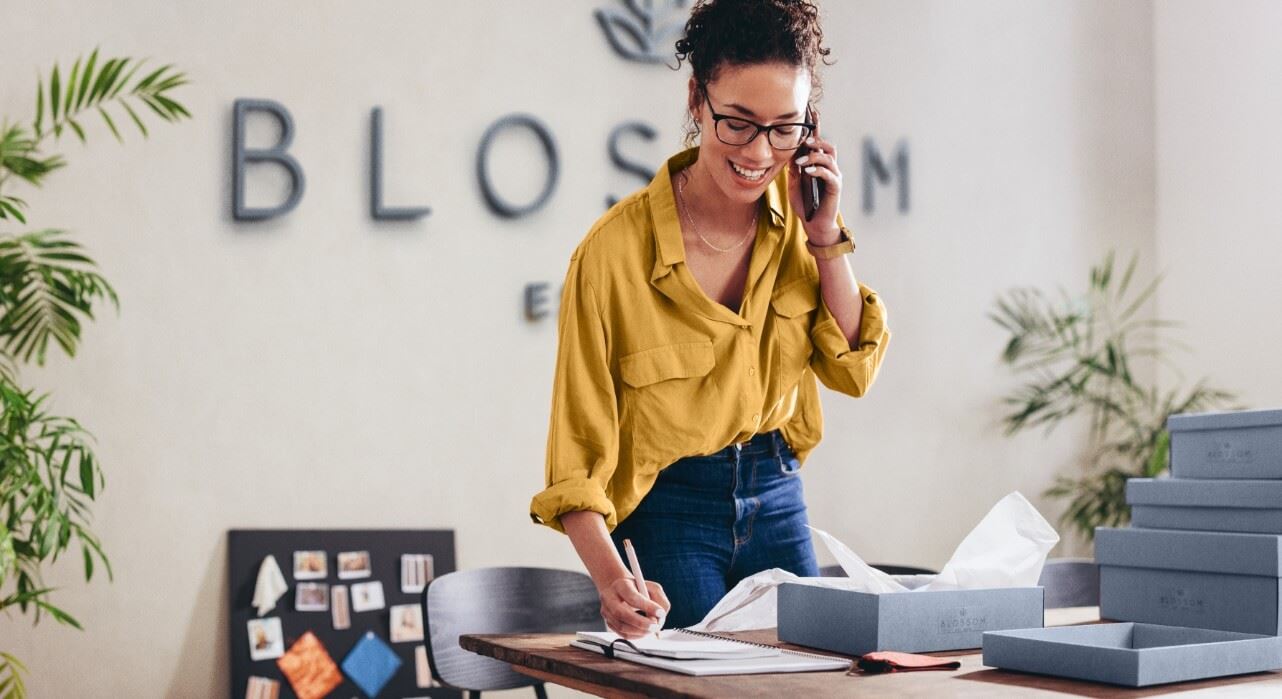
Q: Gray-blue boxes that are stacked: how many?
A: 3